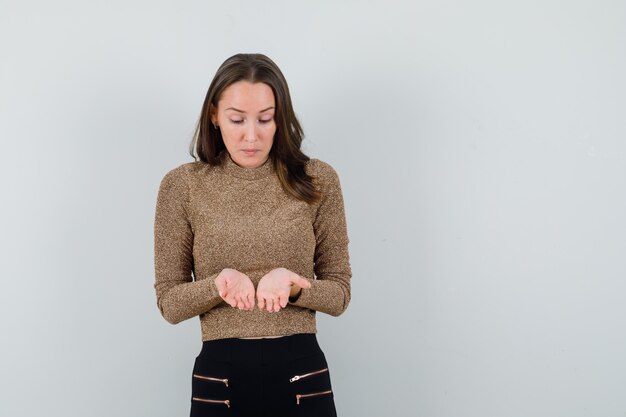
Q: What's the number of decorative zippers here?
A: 4